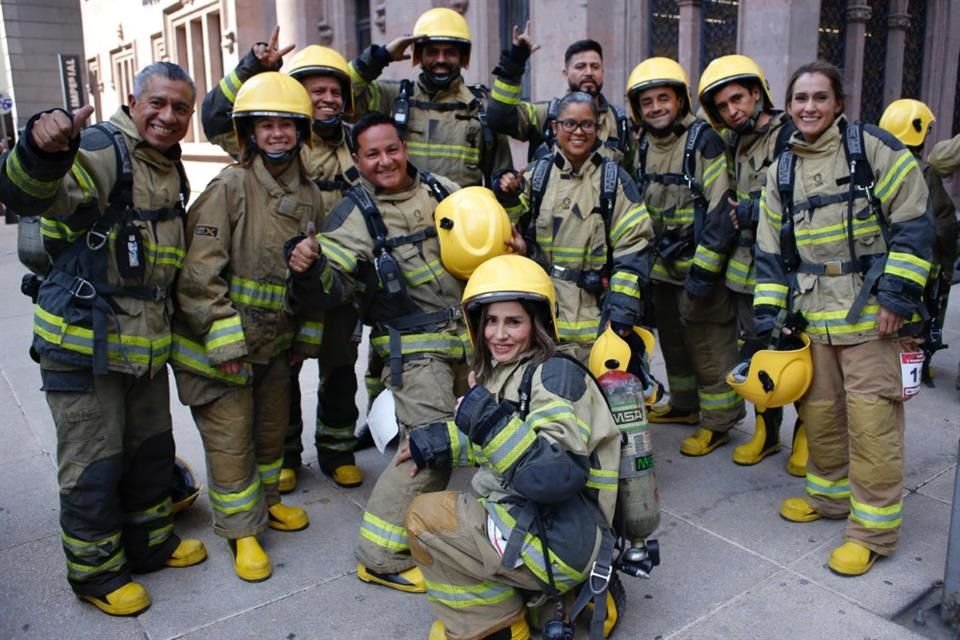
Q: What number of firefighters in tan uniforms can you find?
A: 11